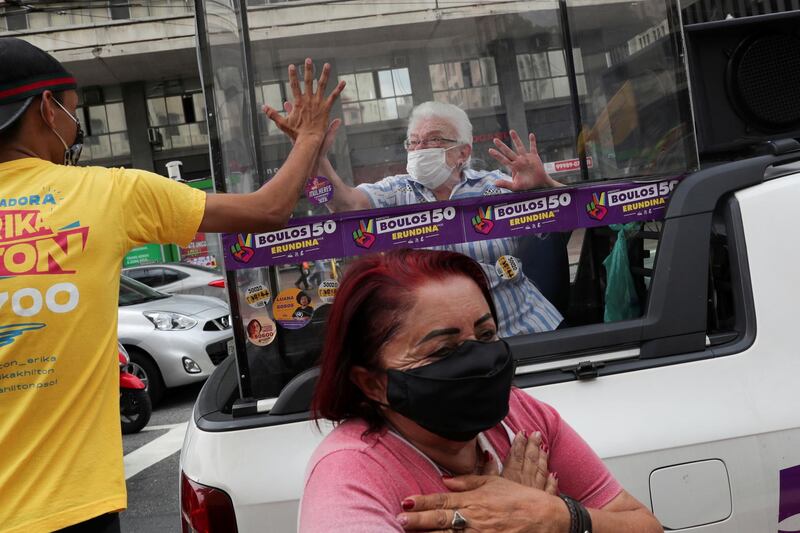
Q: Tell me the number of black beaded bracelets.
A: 1